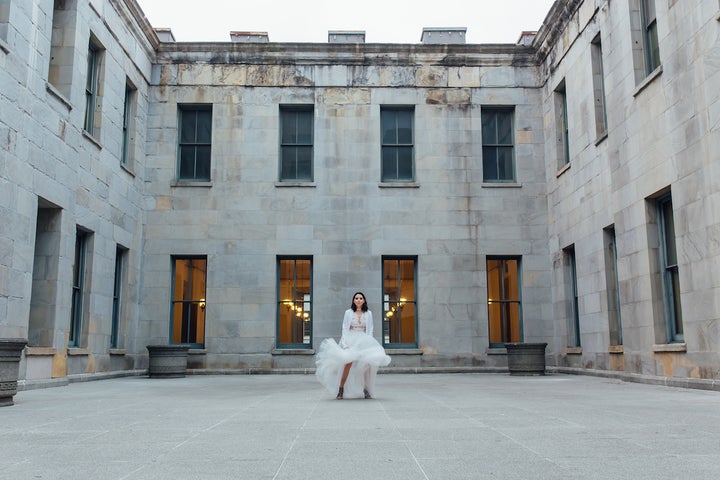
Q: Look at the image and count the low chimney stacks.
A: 5